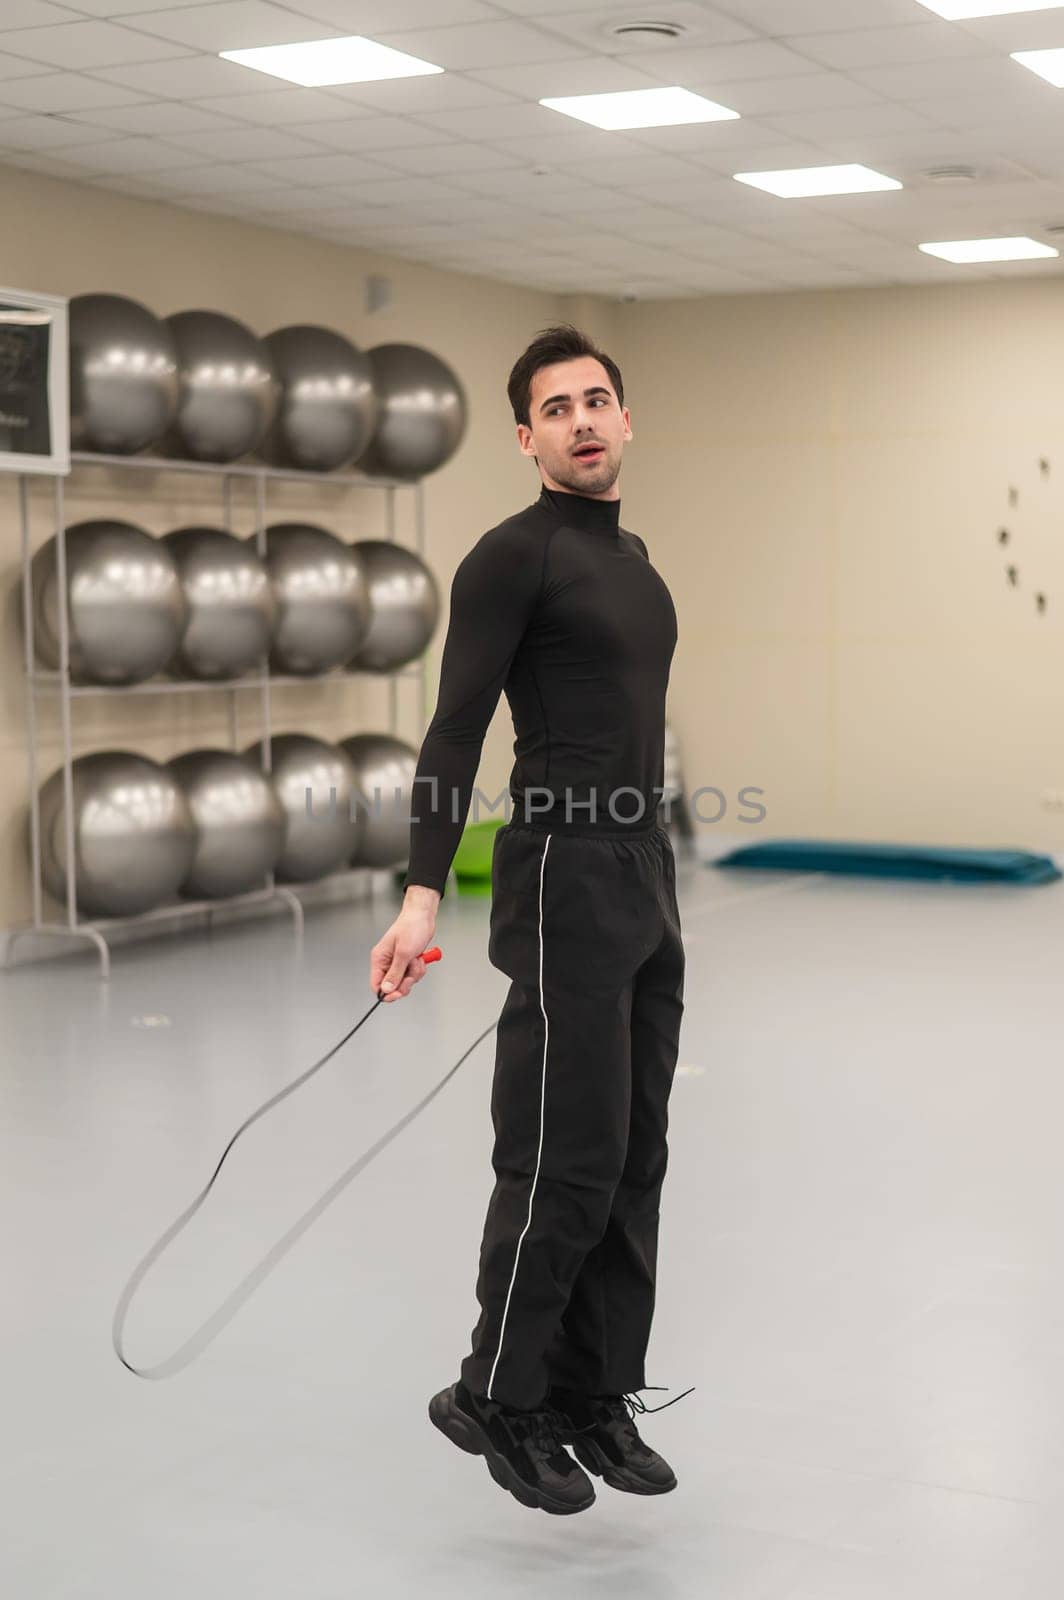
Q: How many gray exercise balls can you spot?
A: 12